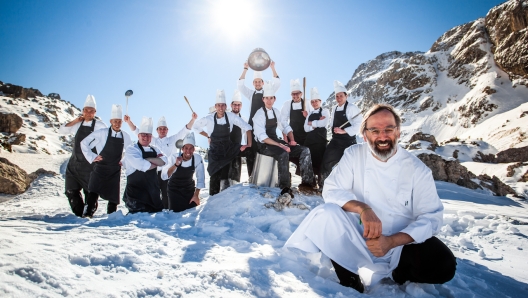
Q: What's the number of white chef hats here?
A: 12